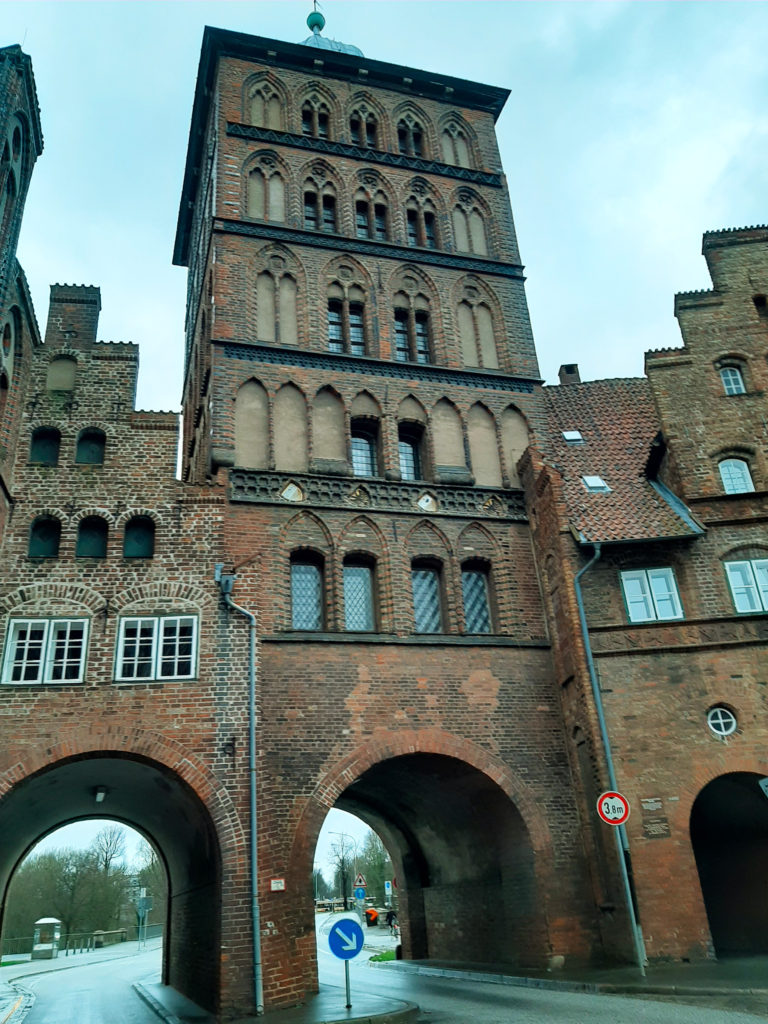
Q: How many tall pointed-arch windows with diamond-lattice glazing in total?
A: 4